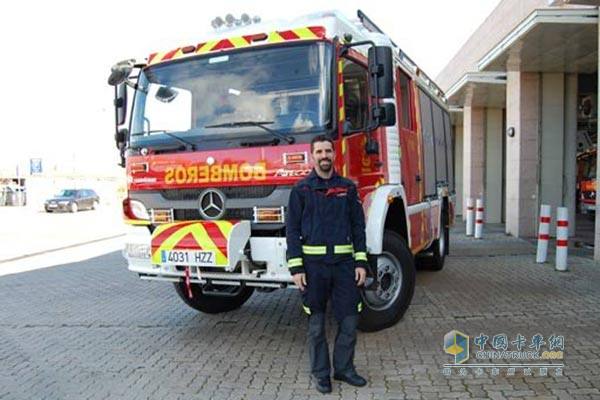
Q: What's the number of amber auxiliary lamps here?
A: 2